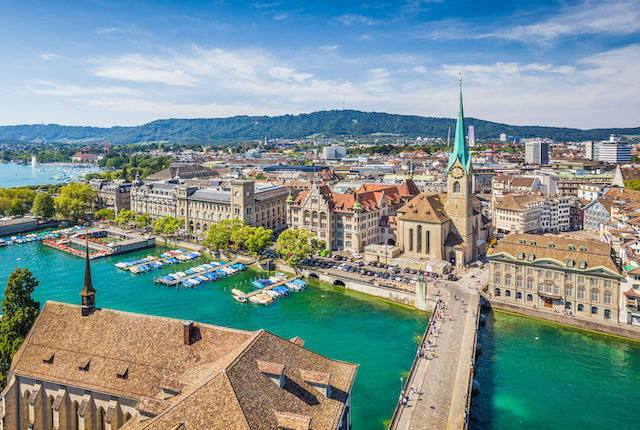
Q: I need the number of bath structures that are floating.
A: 1